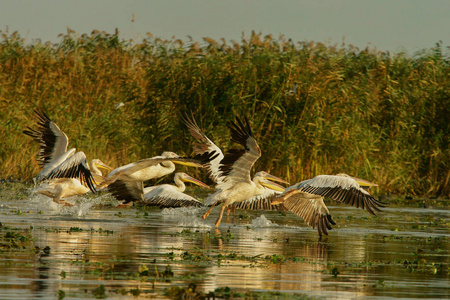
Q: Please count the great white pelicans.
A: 7